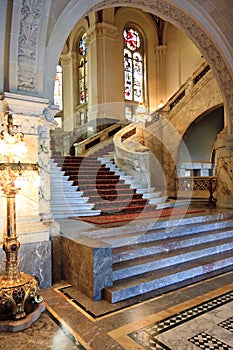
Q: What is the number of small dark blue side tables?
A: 0